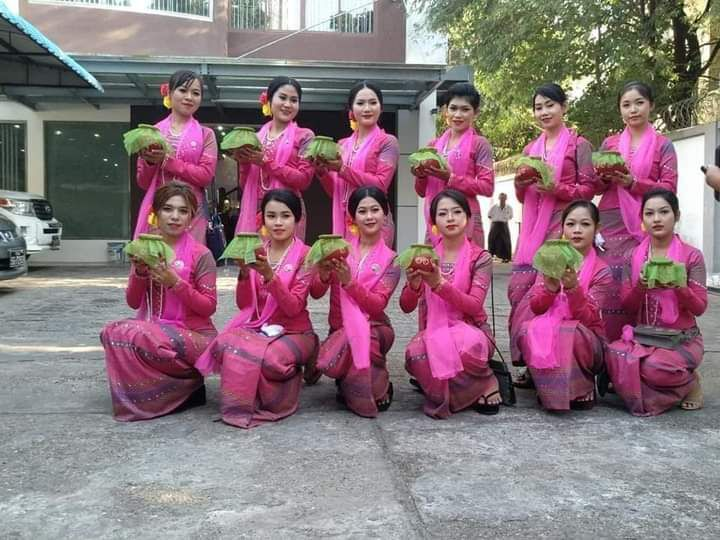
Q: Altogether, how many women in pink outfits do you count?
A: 12